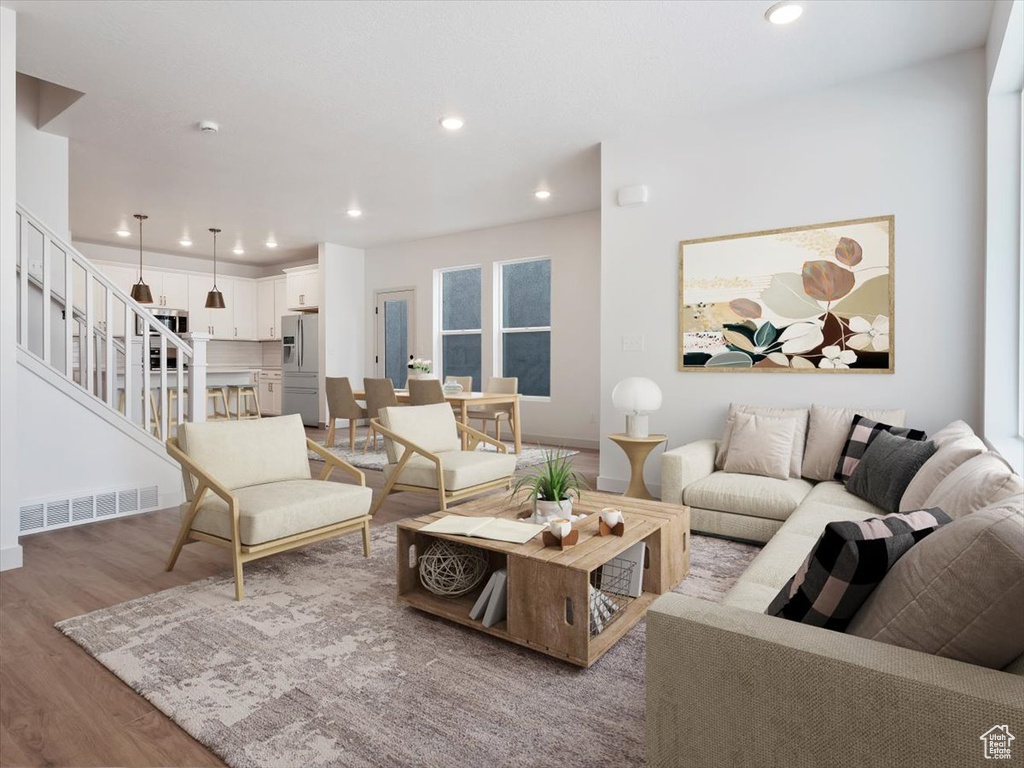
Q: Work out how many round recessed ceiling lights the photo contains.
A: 8